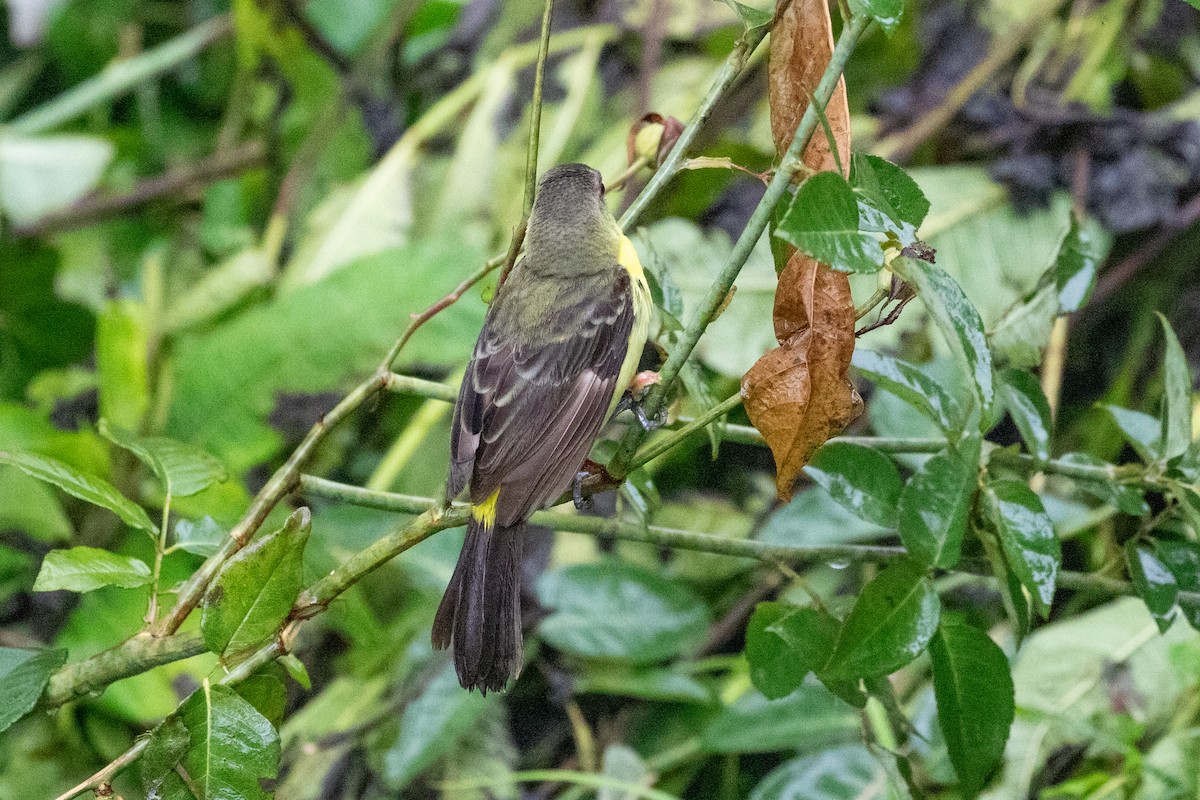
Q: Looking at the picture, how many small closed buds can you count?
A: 1